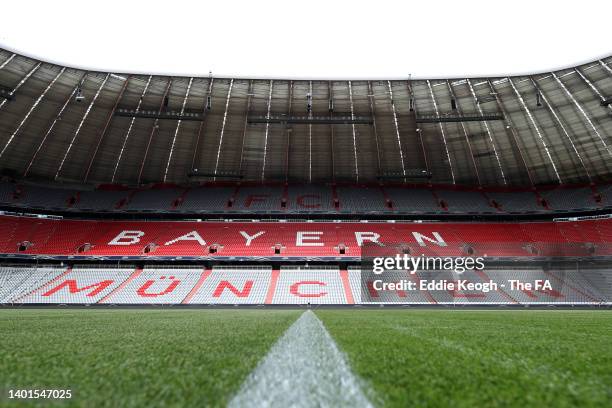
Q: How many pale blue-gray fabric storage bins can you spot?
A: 0